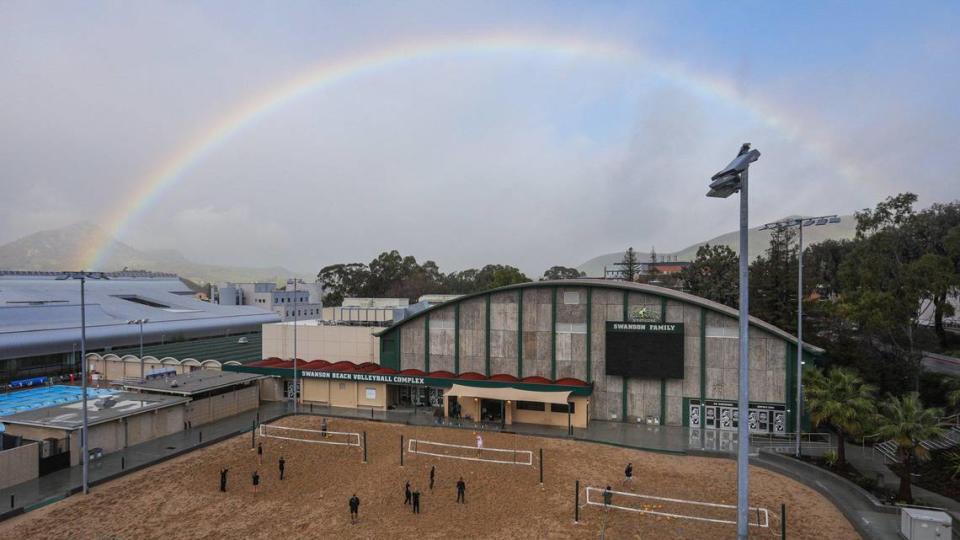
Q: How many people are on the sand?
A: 13